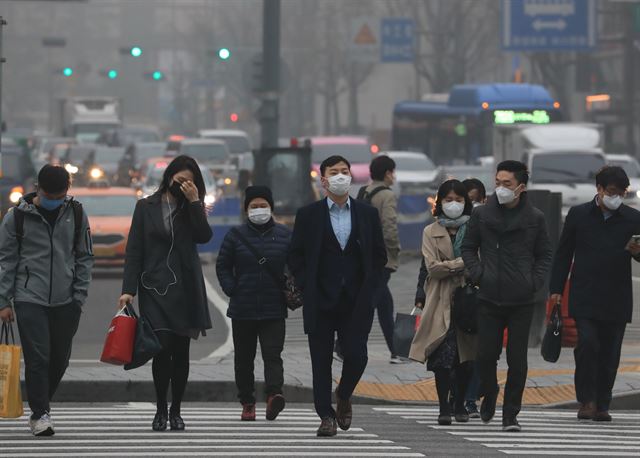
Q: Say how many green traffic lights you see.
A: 5